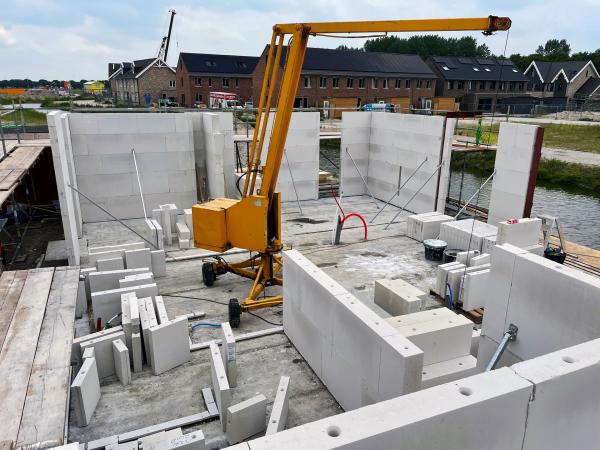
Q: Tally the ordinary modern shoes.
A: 0